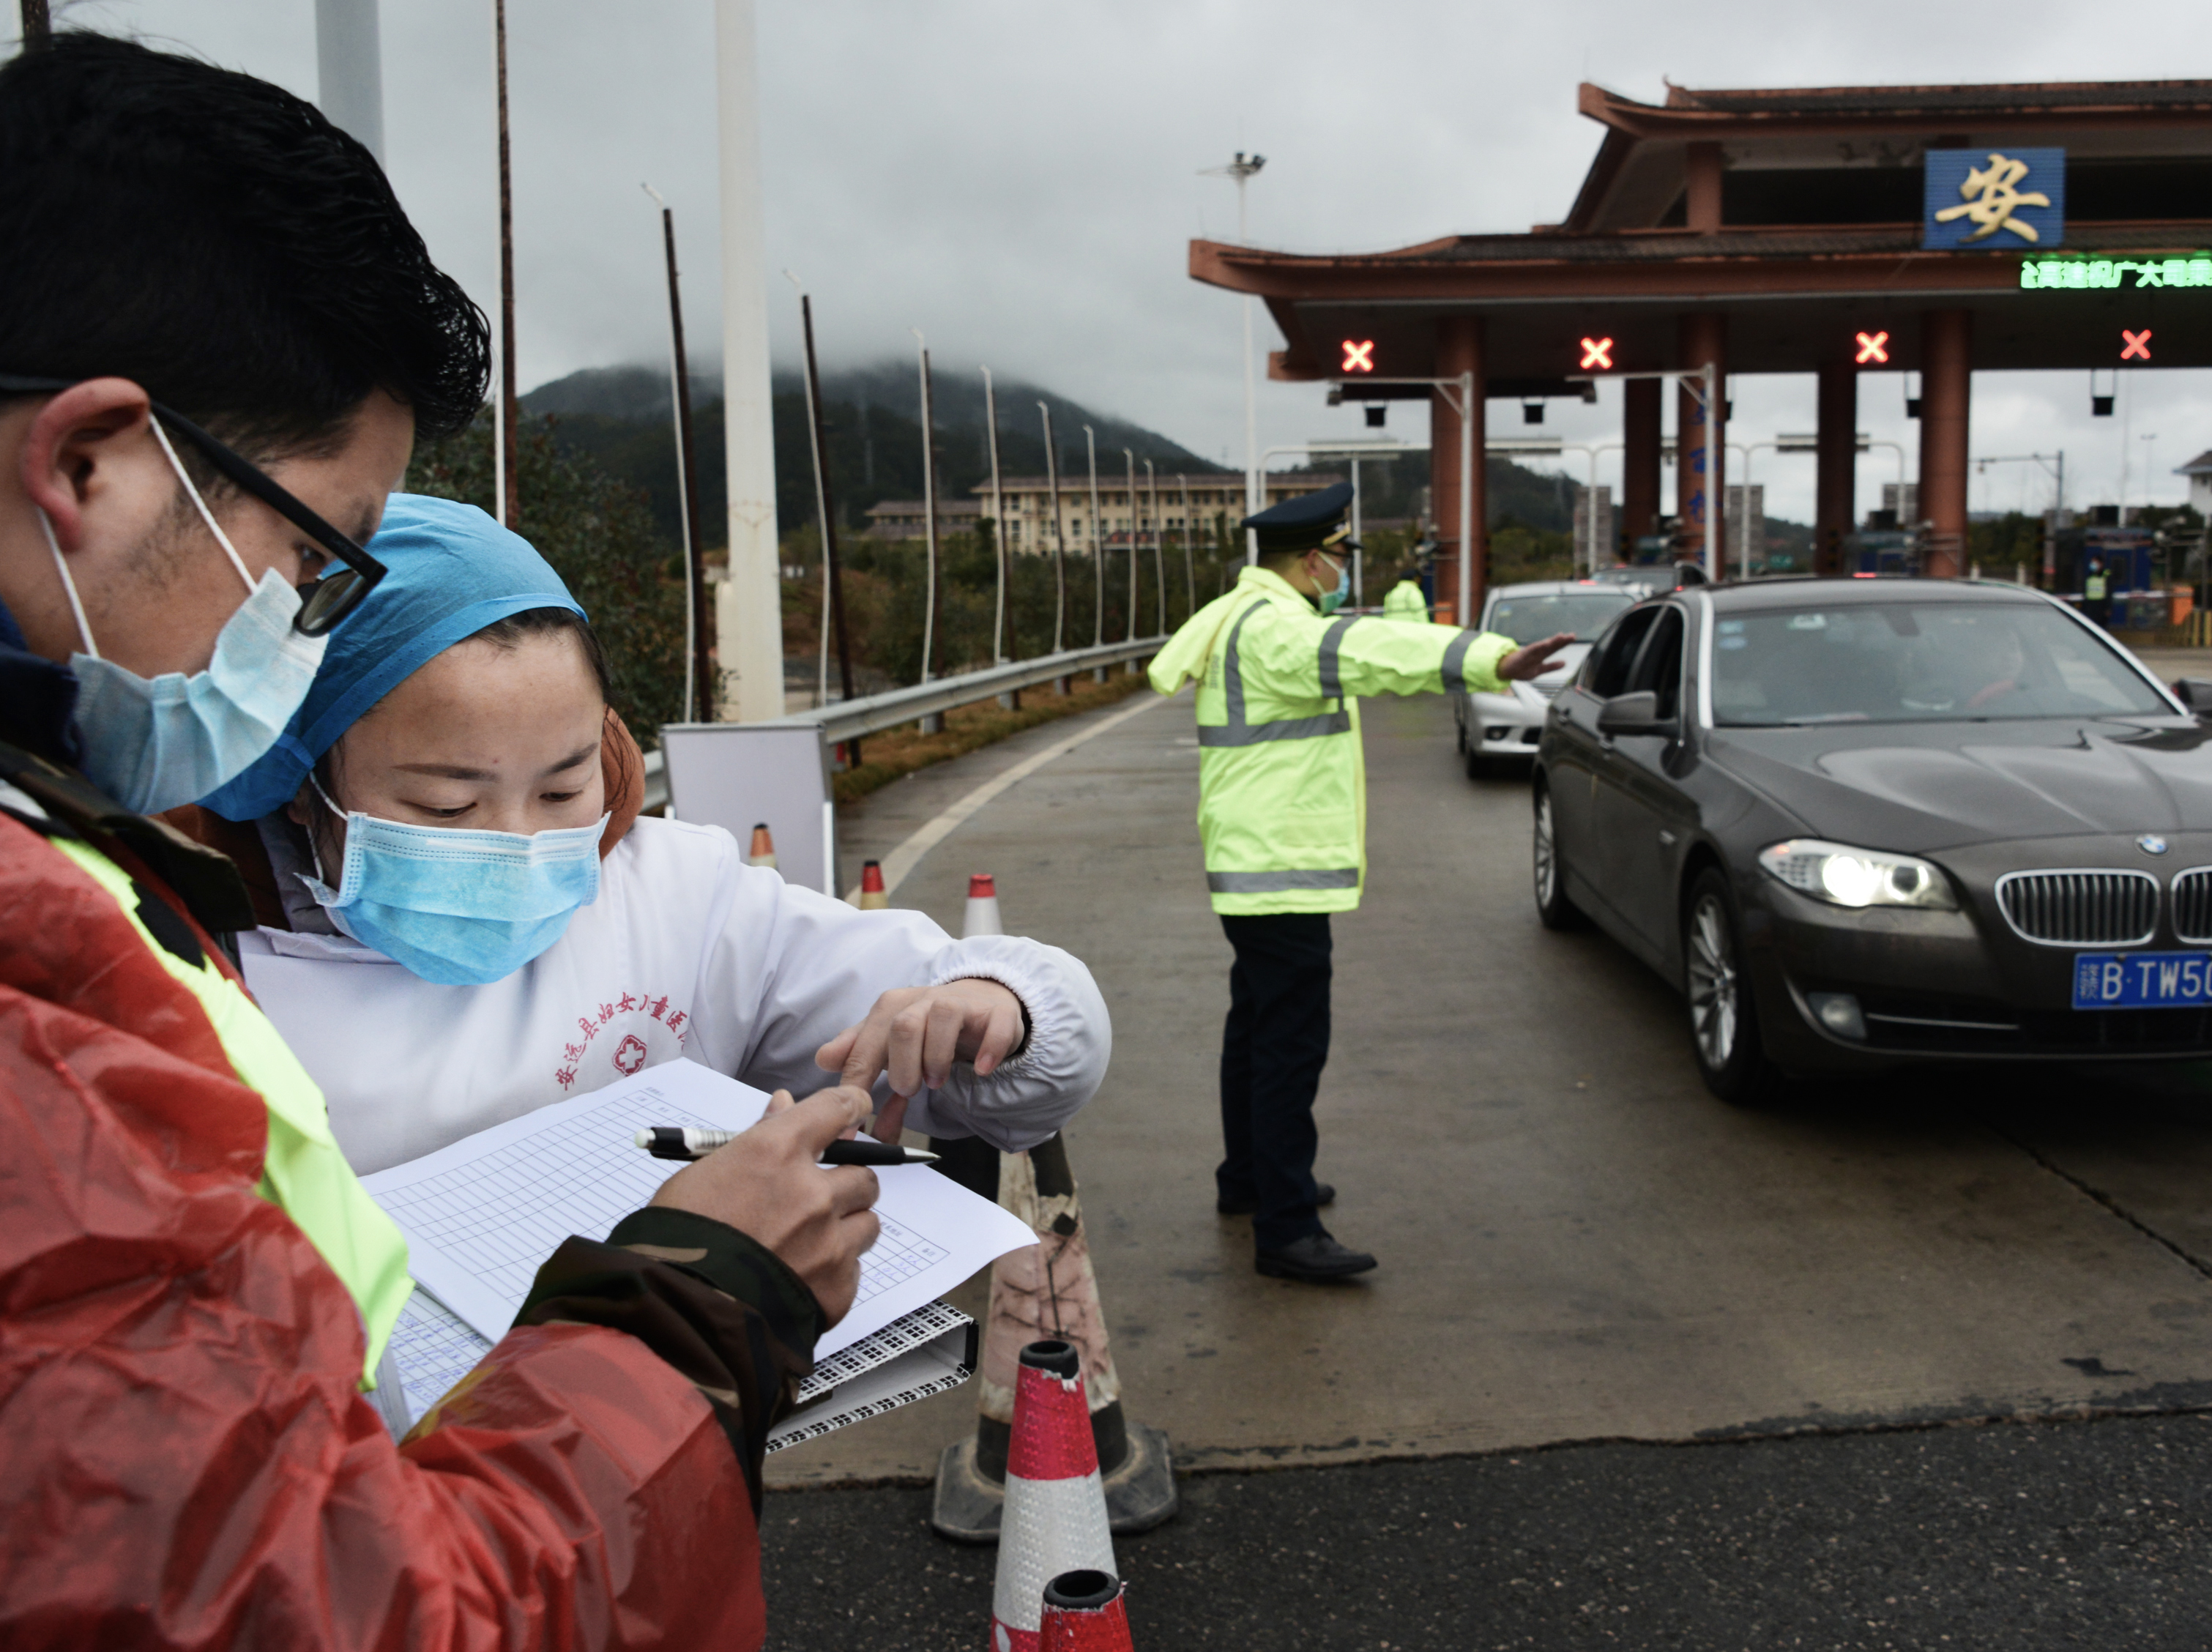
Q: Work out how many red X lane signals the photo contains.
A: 4